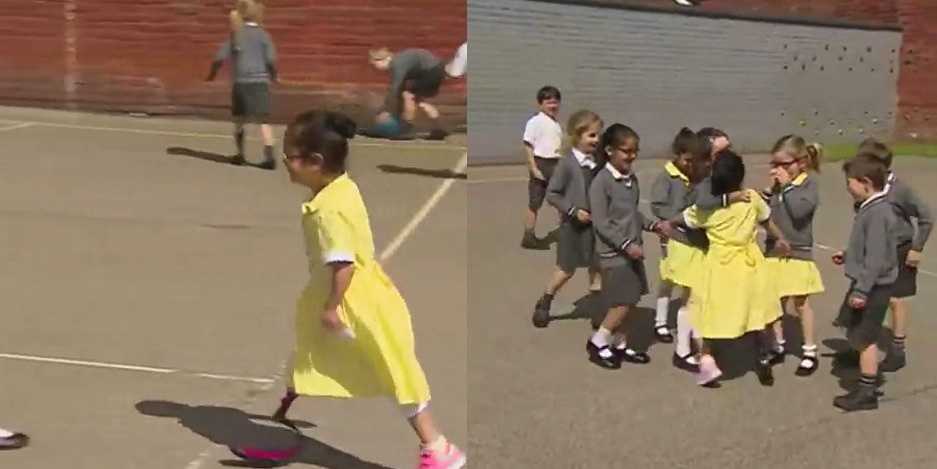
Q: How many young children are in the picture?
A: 12